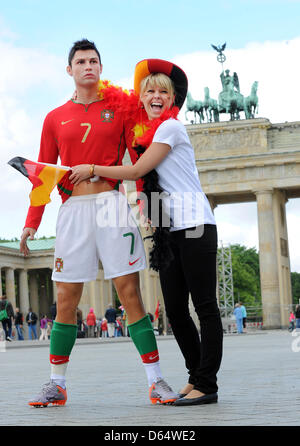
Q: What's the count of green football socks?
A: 2